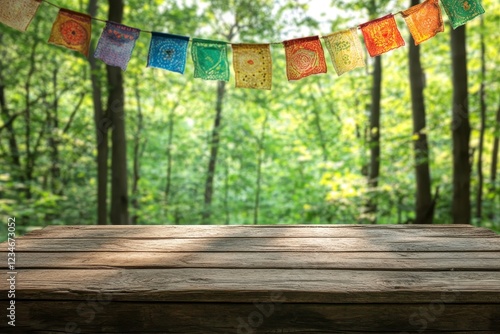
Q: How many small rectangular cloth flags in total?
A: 11